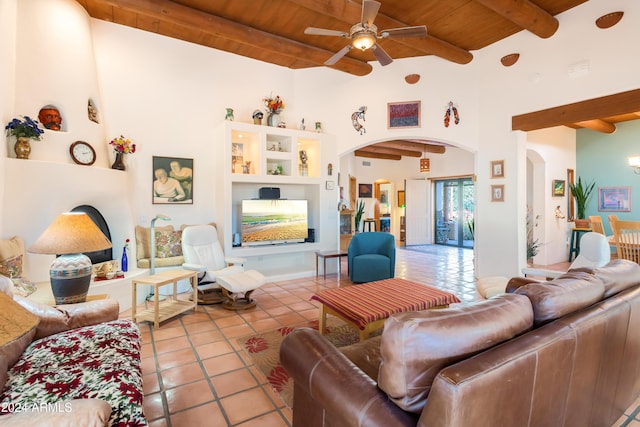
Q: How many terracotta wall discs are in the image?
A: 3